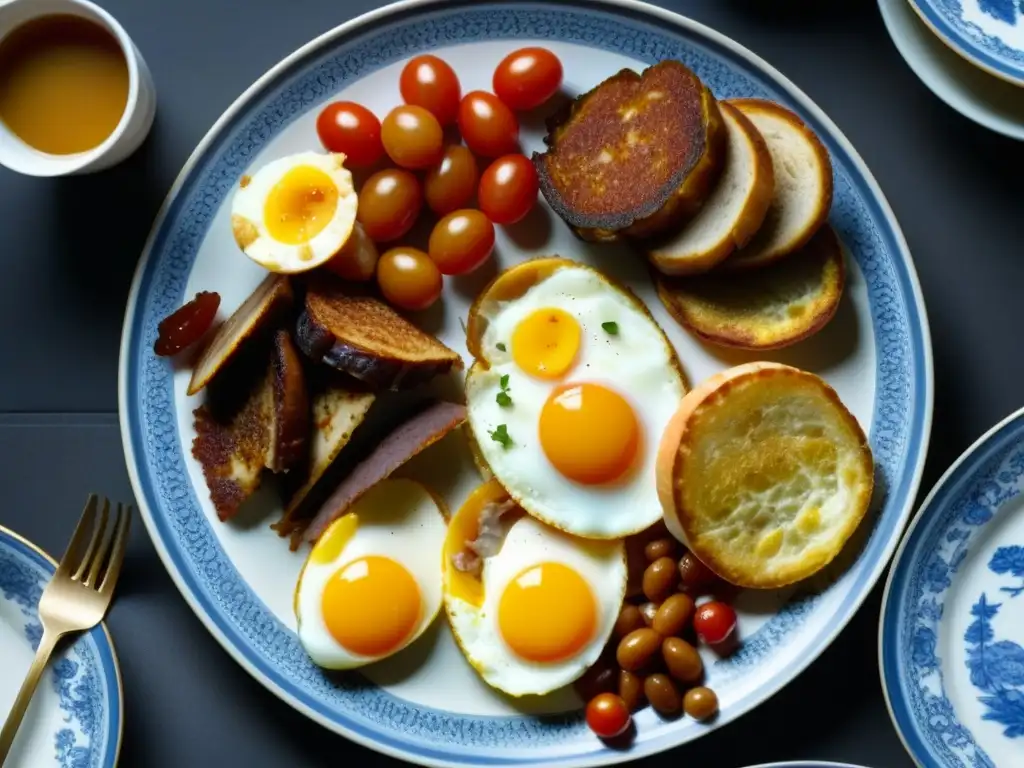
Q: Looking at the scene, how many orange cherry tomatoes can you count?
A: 5